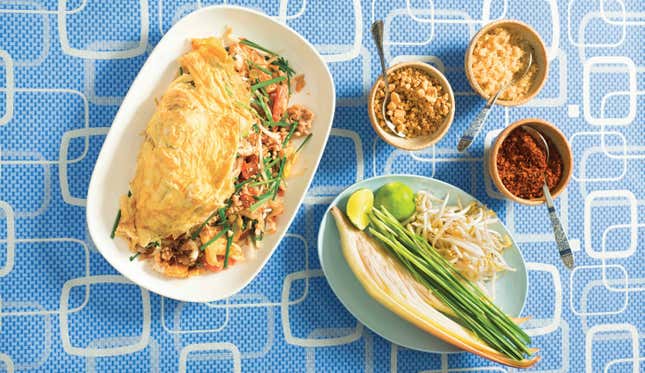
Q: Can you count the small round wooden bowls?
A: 3